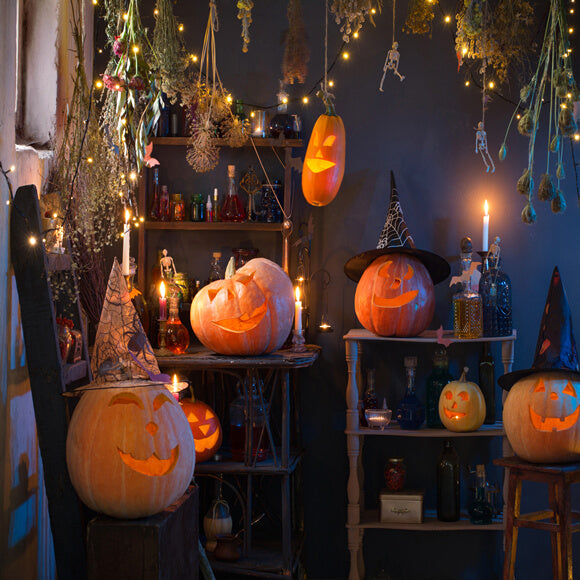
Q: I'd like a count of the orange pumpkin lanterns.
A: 7